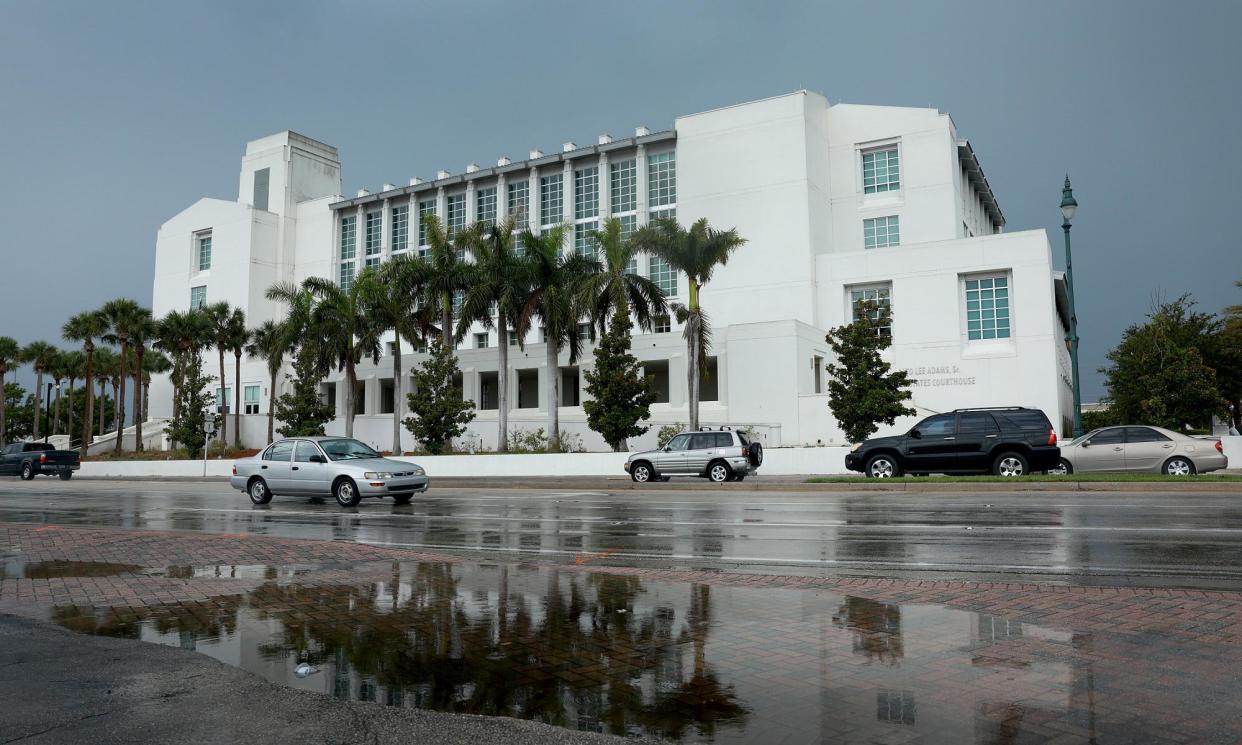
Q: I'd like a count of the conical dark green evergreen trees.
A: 5